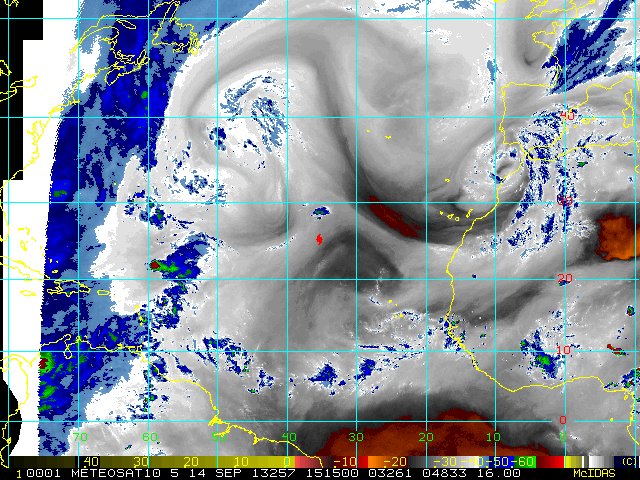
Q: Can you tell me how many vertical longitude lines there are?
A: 10